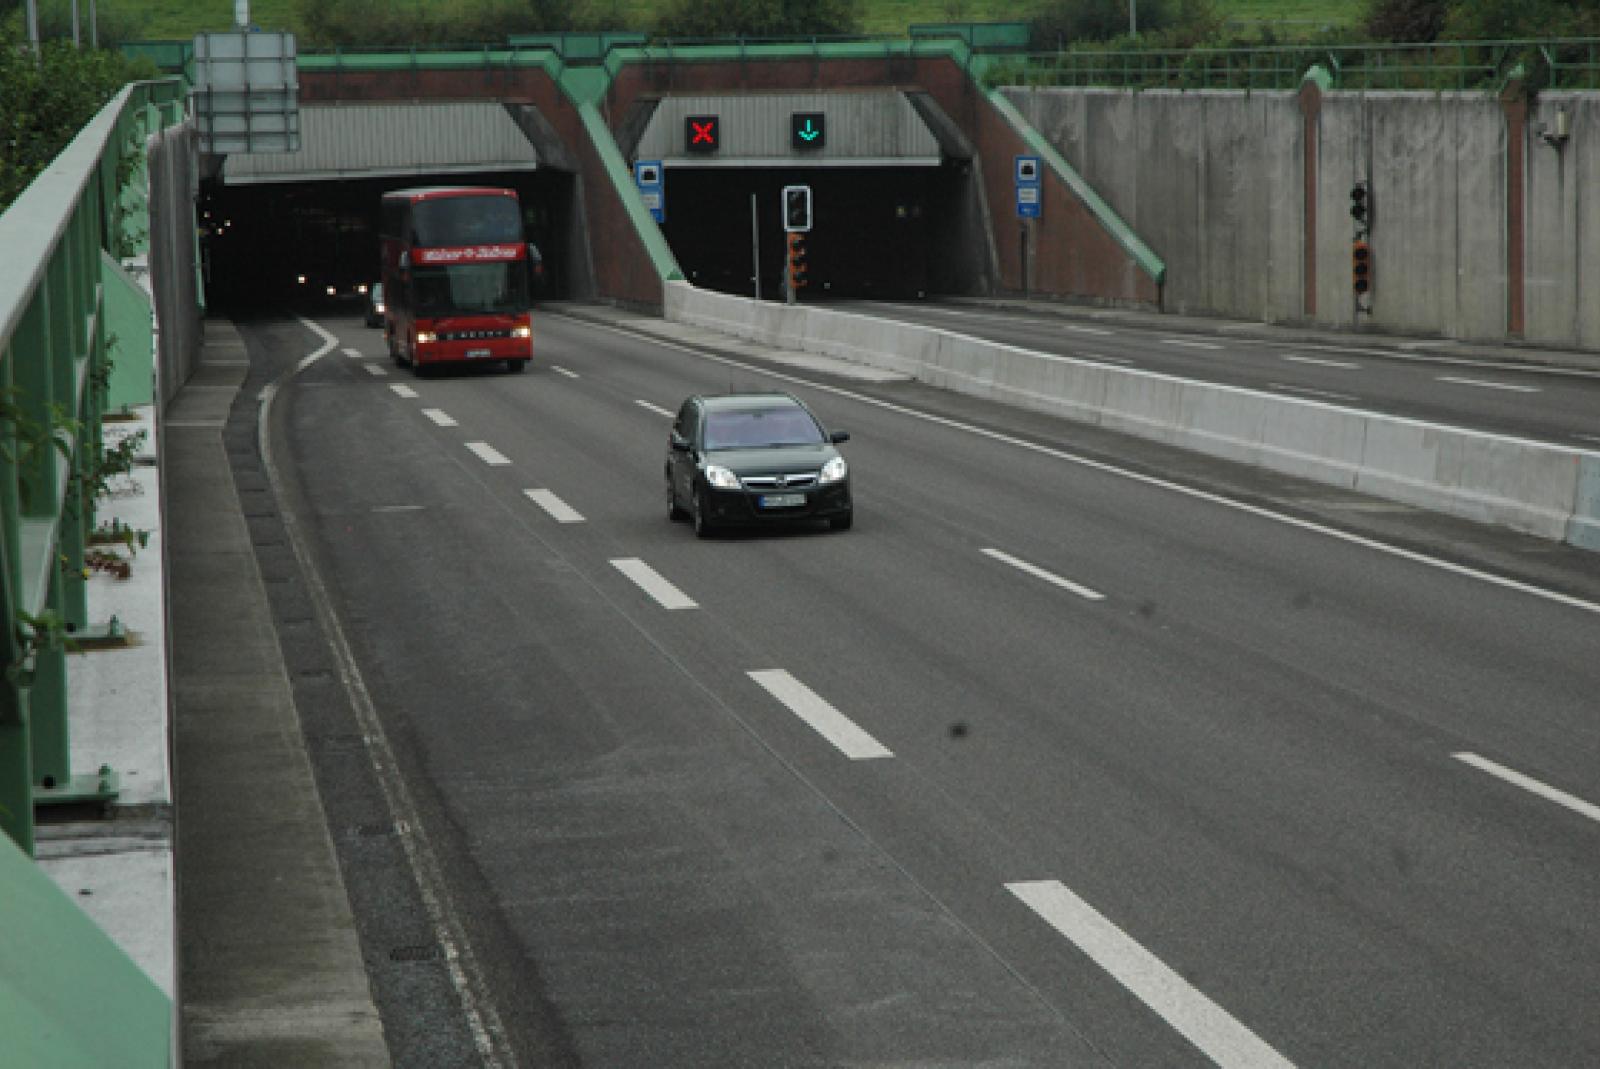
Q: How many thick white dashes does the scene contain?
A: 9